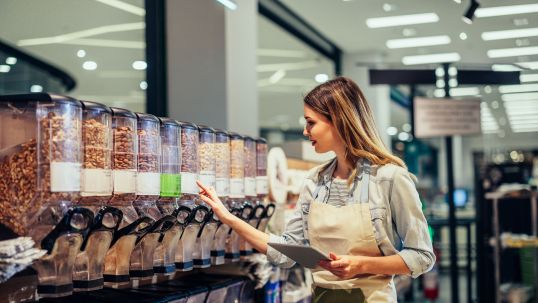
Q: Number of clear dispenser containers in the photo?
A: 11